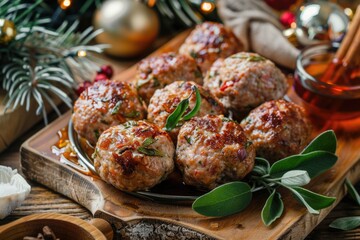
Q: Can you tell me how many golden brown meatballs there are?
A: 8